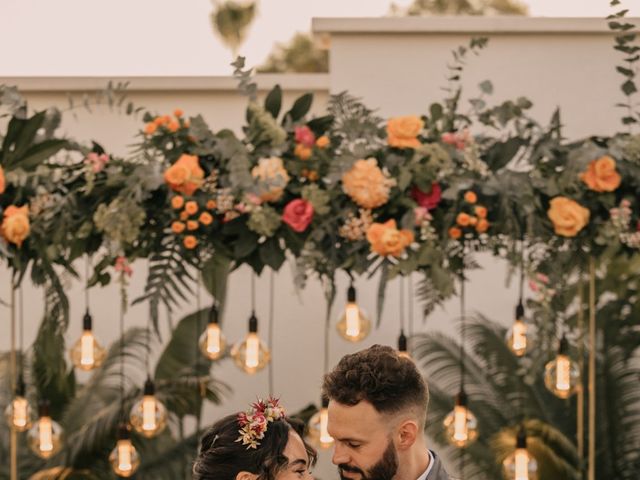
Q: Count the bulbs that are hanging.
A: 14